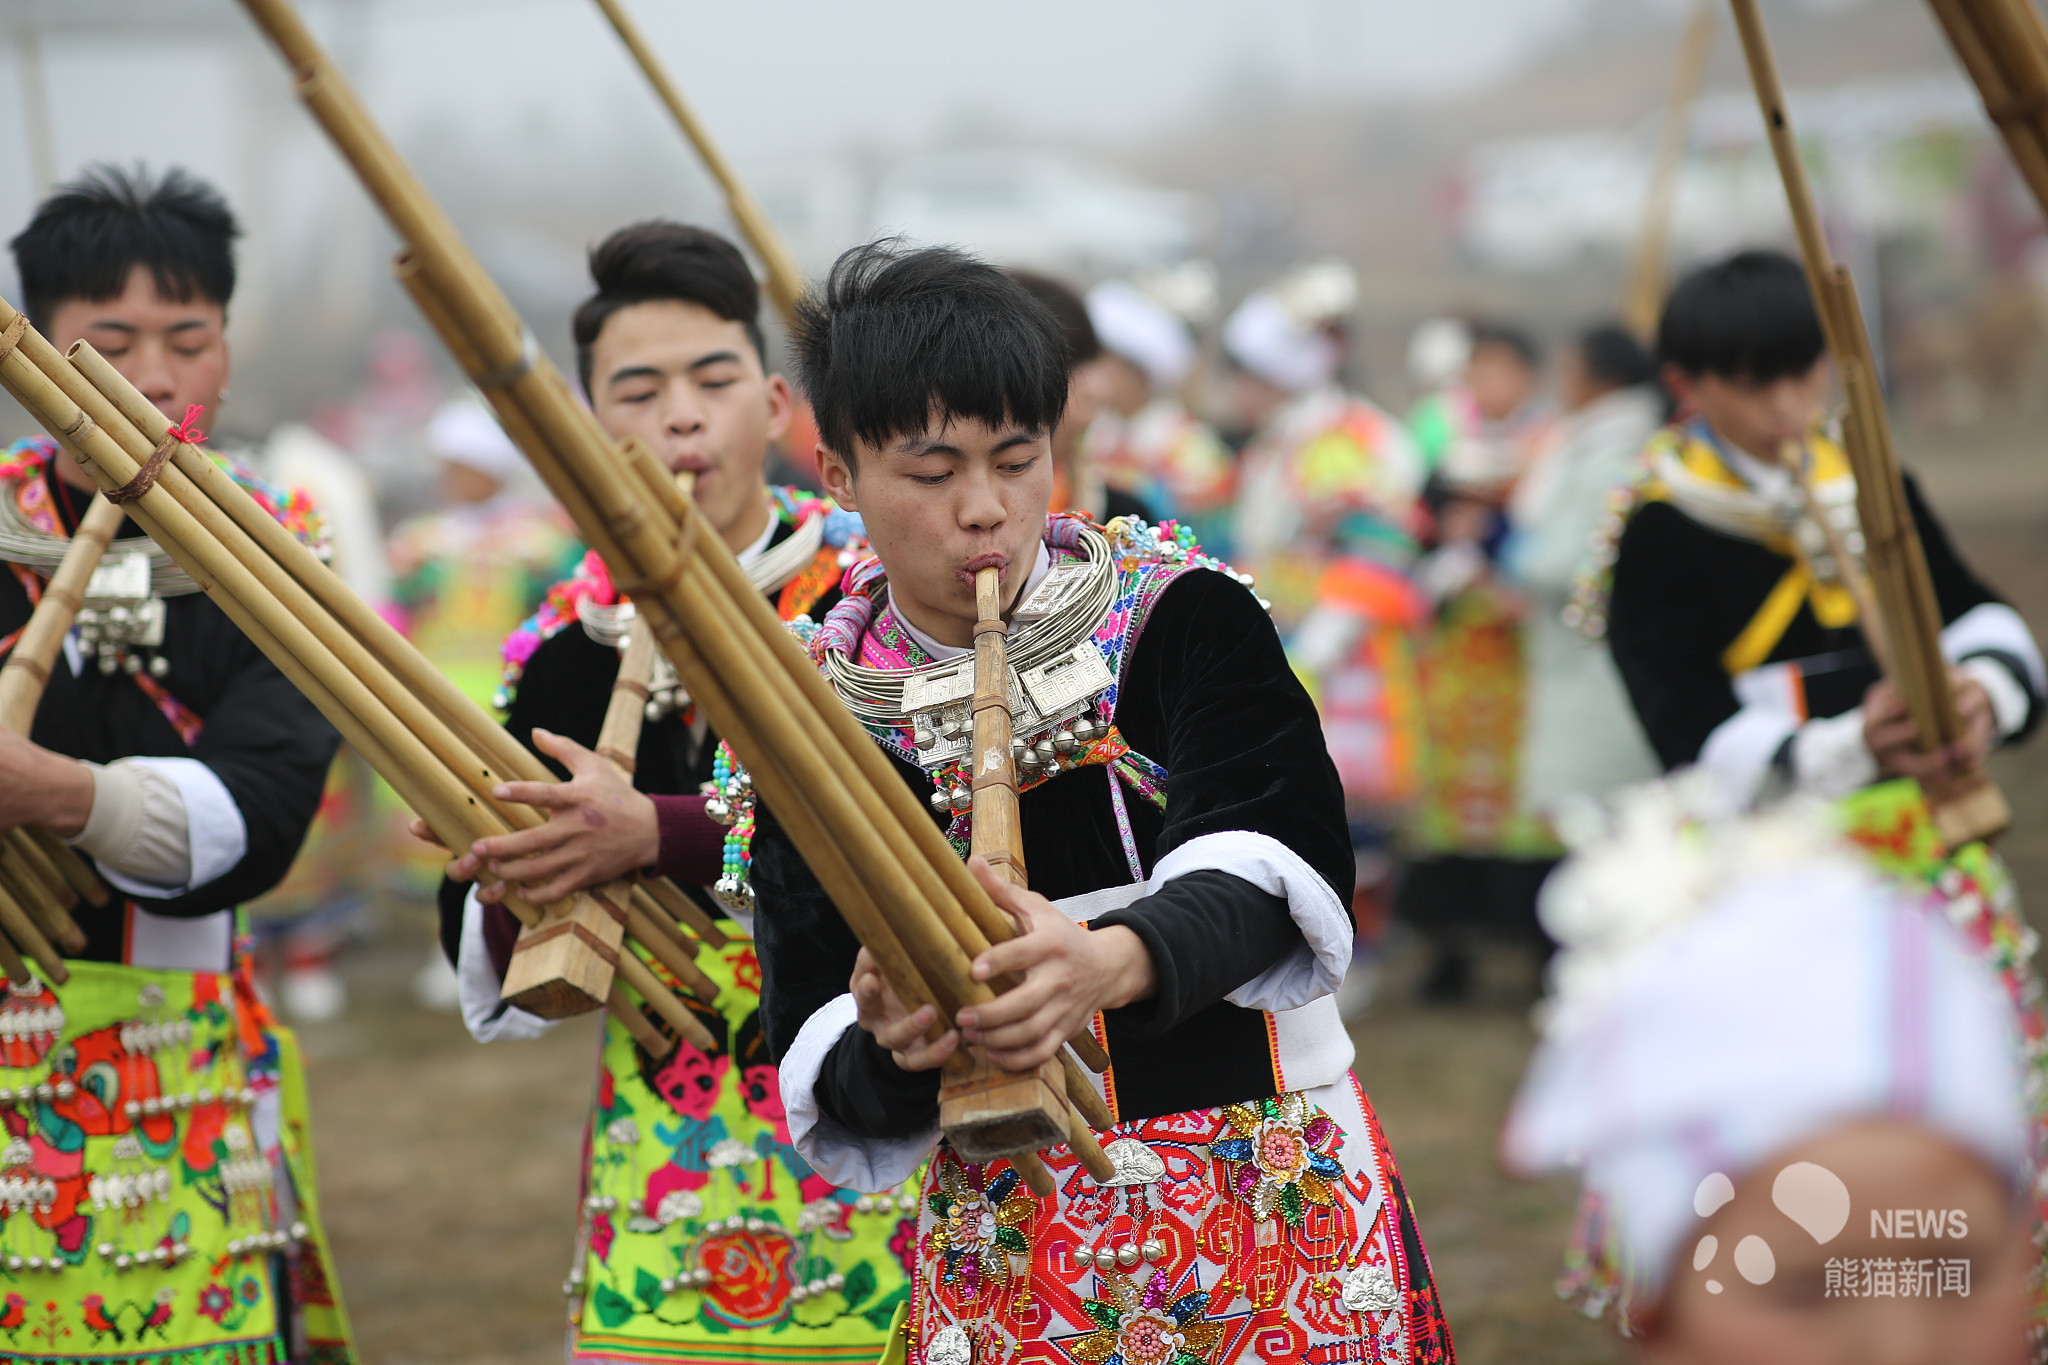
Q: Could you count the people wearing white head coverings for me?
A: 4